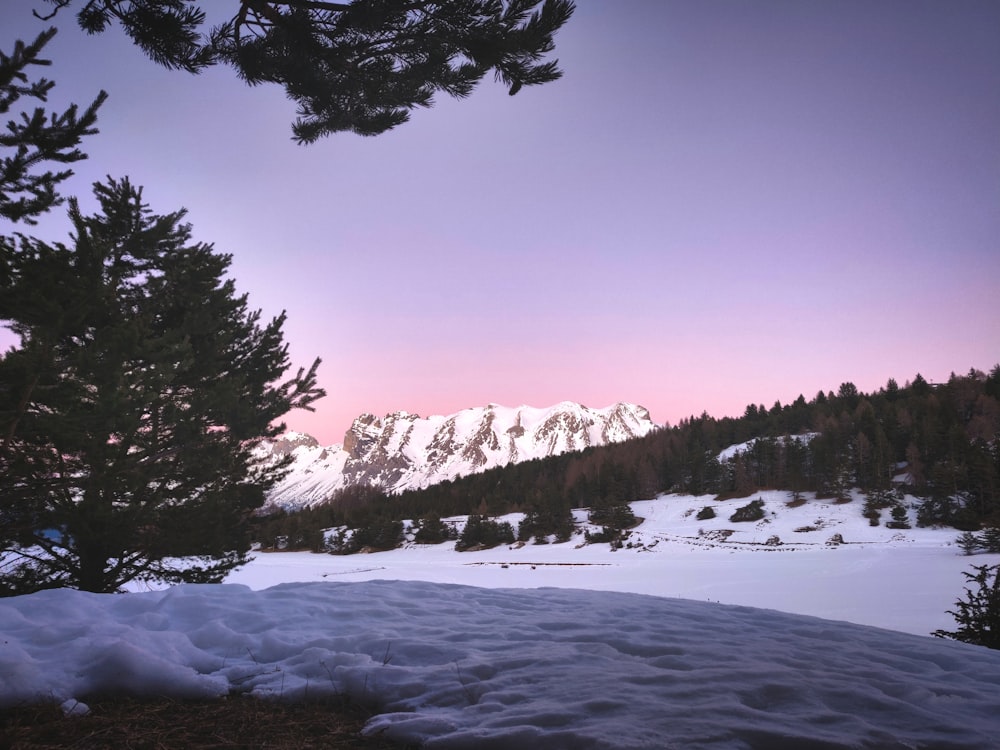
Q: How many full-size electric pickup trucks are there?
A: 0